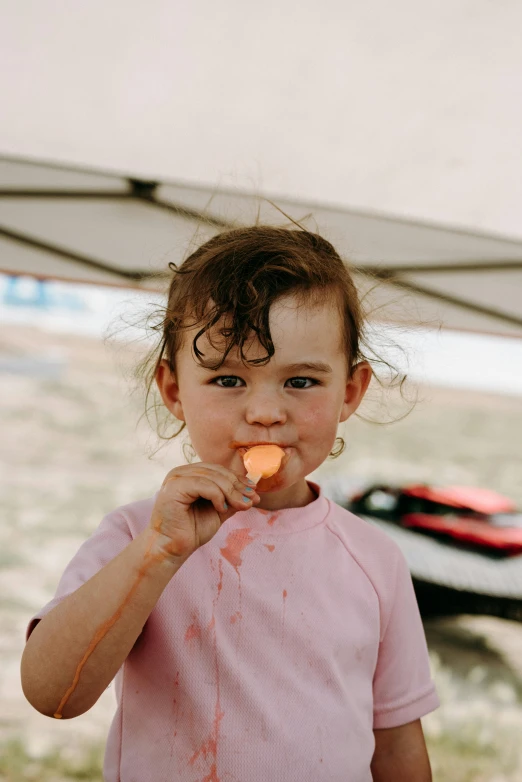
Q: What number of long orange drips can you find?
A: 1